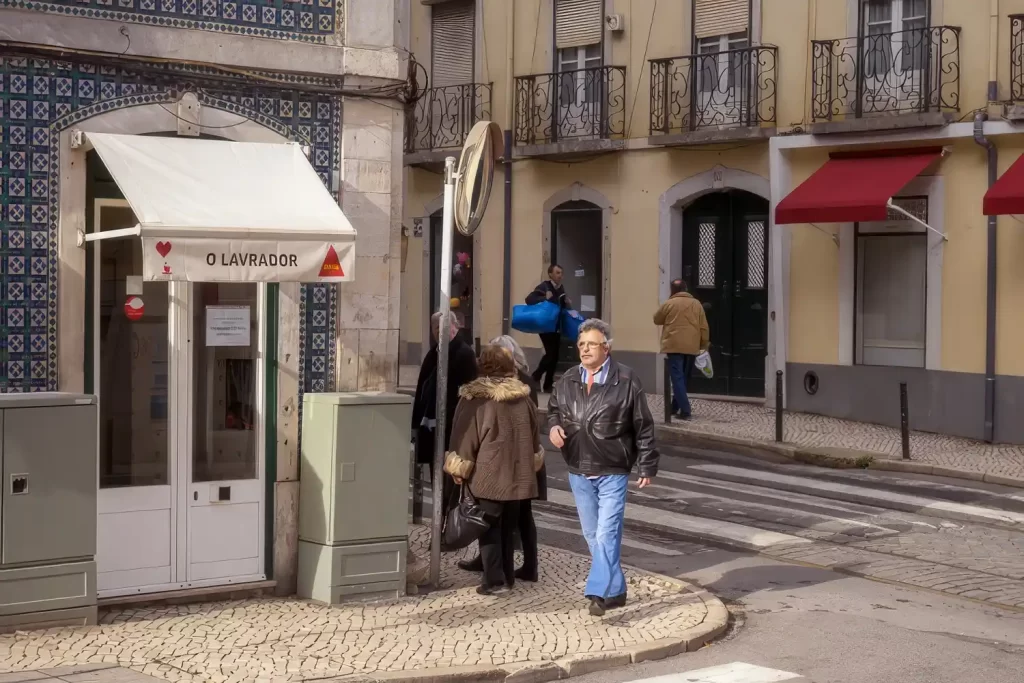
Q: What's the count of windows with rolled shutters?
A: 3